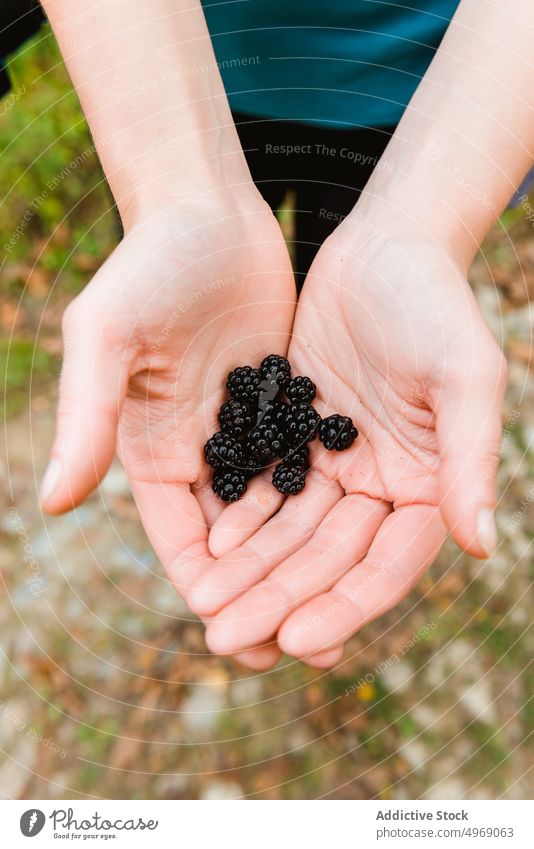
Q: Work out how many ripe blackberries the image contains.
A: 13